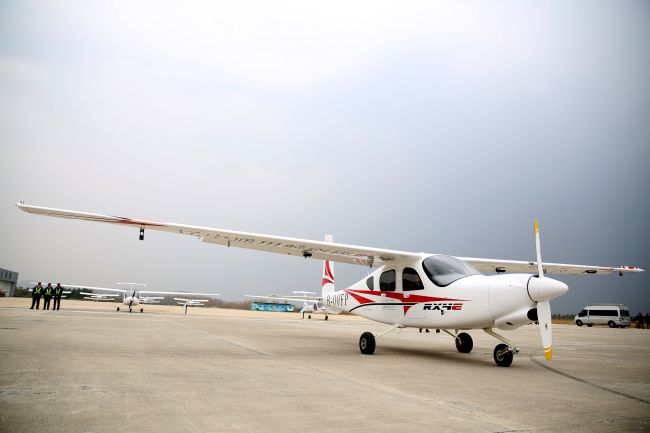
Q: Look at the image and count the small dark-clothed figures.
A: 3